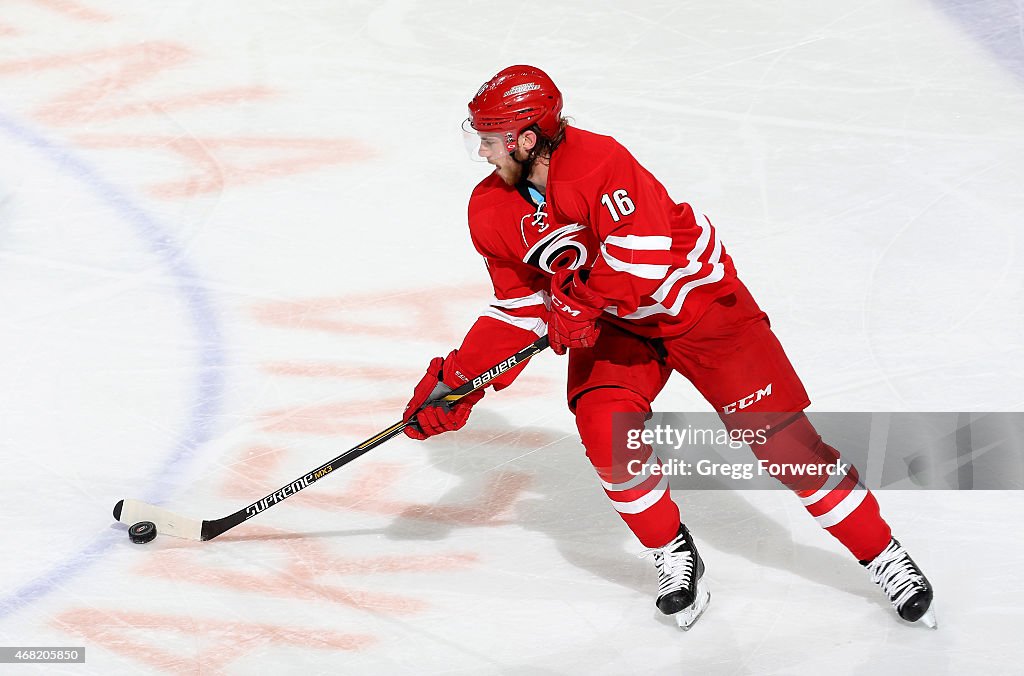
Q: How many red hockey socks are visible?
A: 2